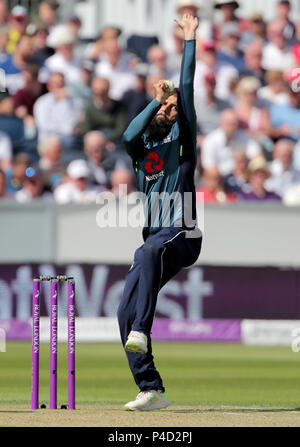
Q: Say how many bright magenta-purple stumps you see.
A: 3